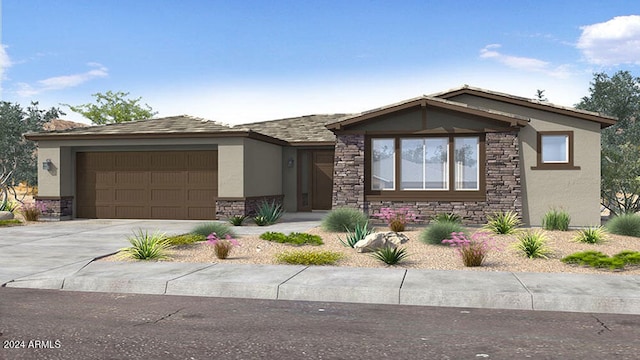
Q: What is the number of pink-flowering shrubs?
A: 4